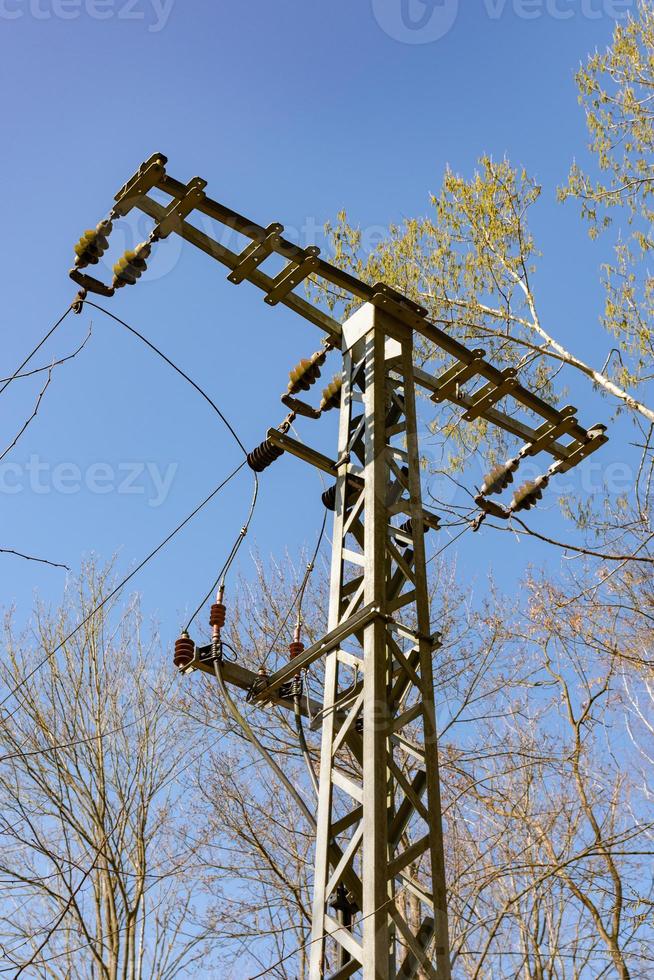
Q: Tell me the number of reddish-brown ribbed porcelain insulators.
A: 3